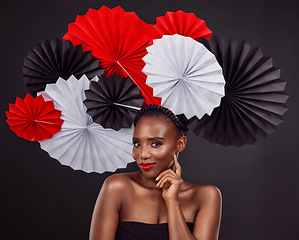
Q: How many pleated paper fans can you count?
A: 8